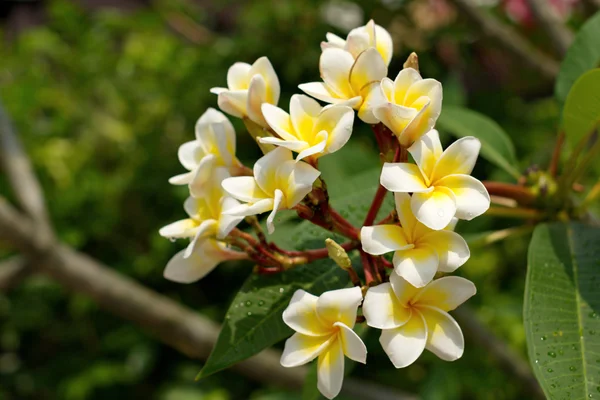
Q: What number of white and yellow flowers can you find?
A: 13